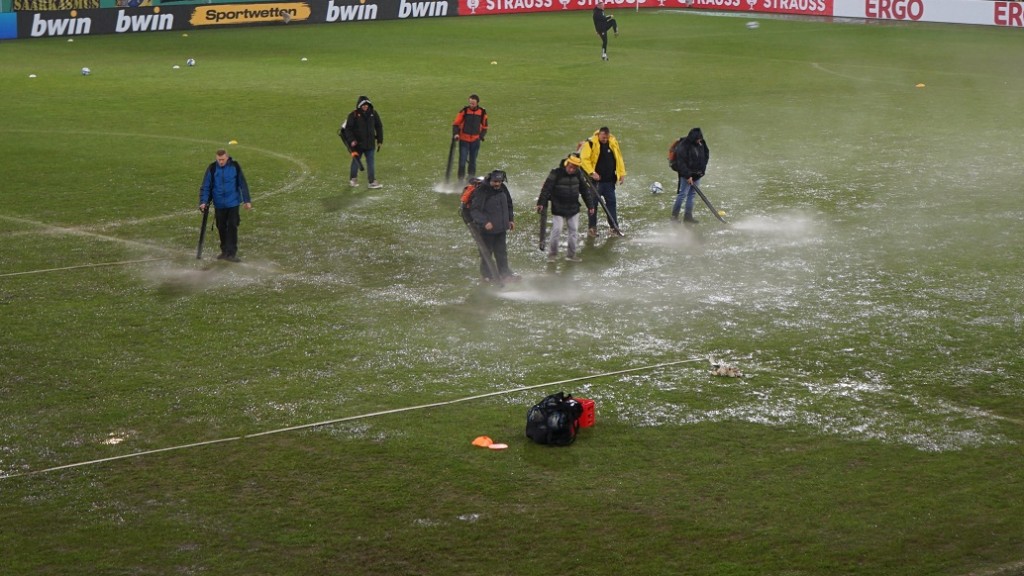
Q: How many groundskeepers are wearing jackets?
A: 7